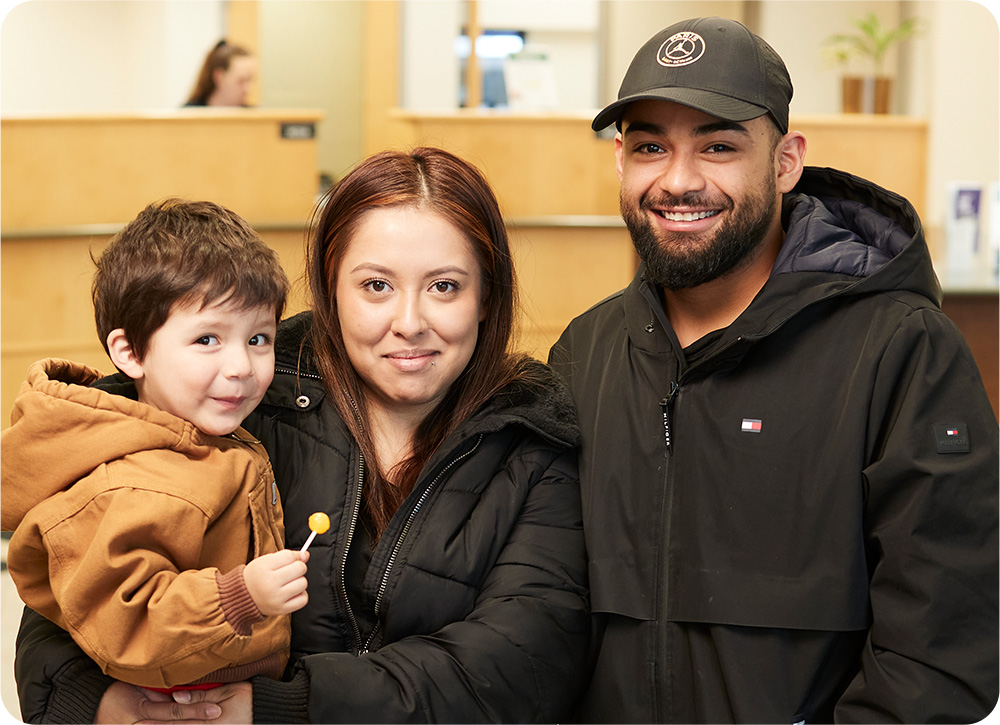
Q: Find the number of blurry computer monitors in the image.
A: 1